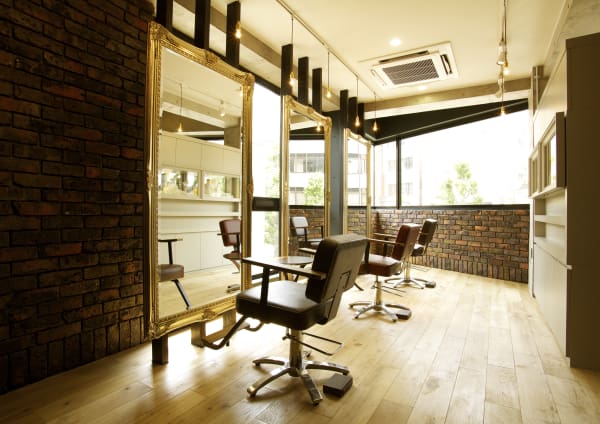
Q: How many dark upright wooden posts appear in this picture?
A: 9